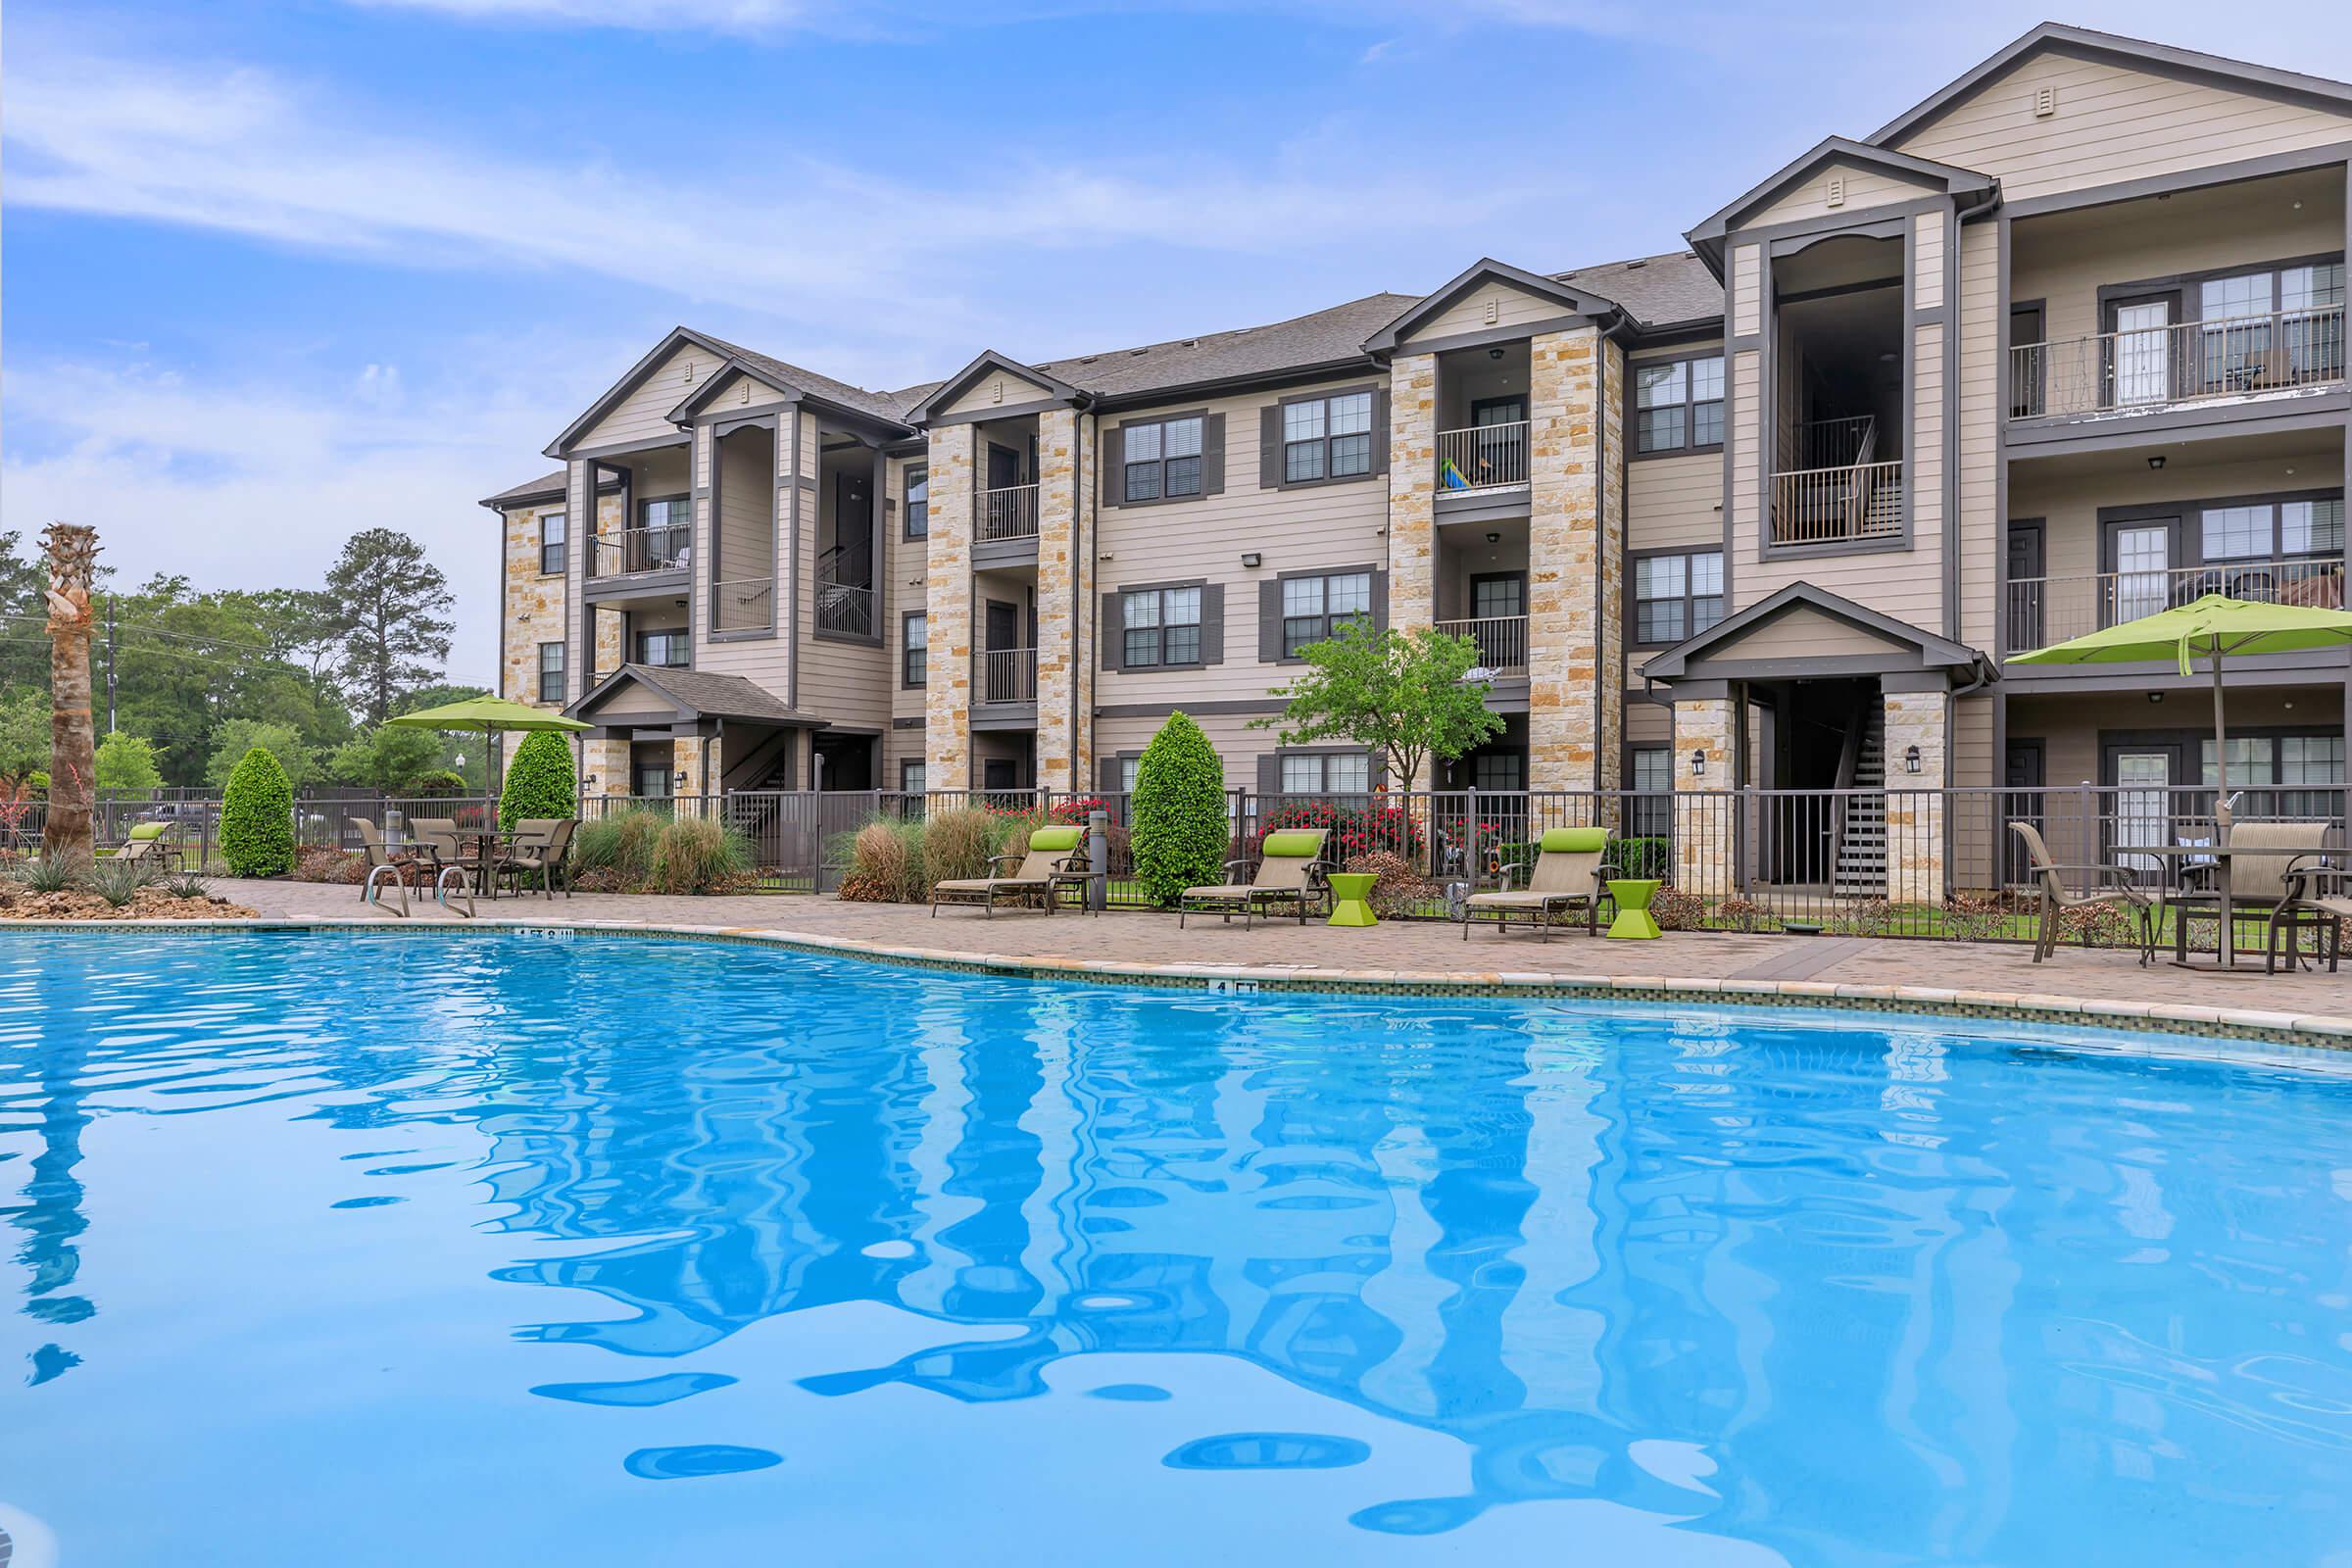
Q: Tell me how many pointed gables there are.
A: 8